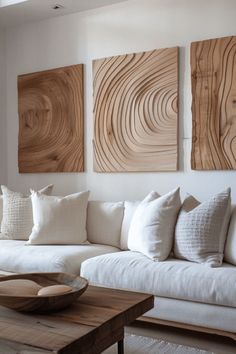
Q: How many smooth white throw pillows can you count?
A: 2